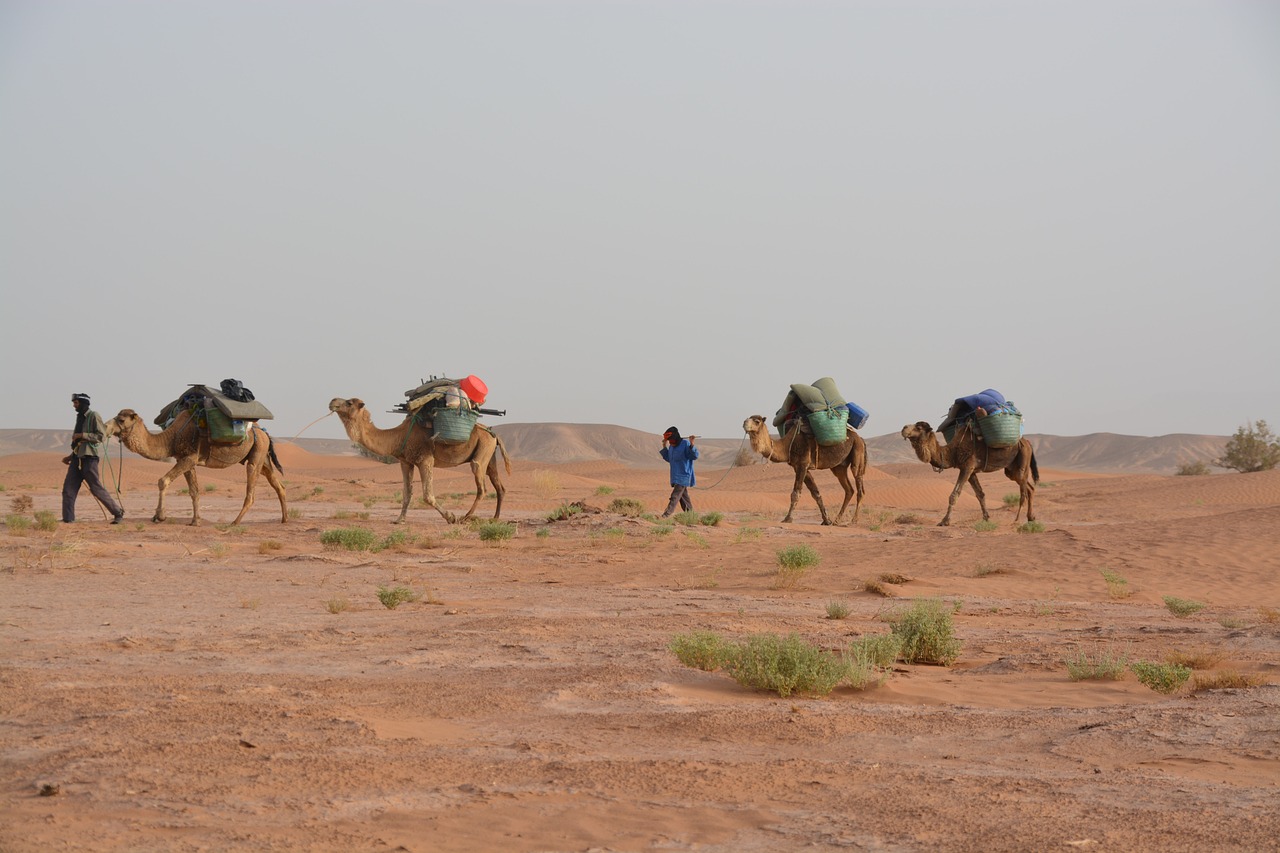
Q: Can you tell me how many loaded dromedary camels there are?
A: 4